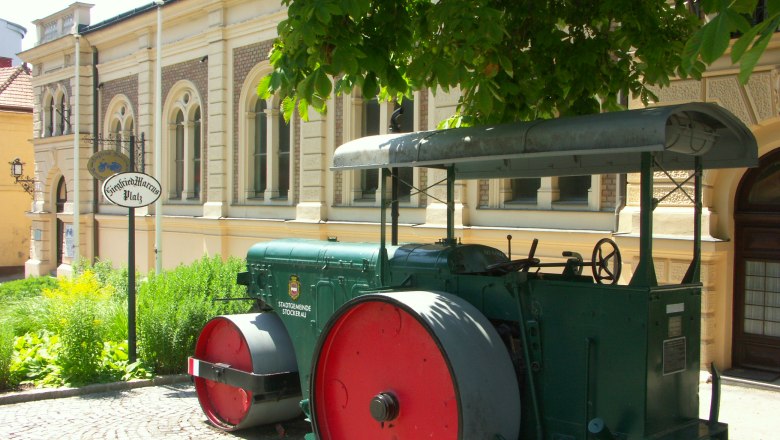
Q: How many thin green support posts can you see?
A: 4